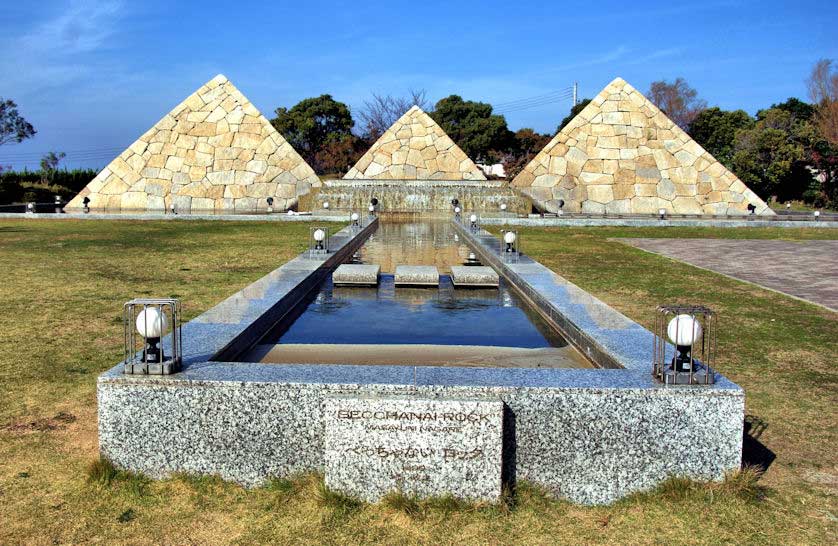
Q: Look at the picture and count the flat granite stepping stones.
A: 3